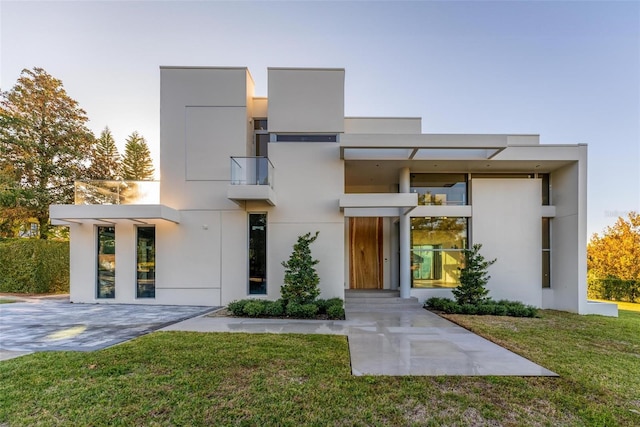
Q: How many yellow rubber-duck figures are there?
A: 0